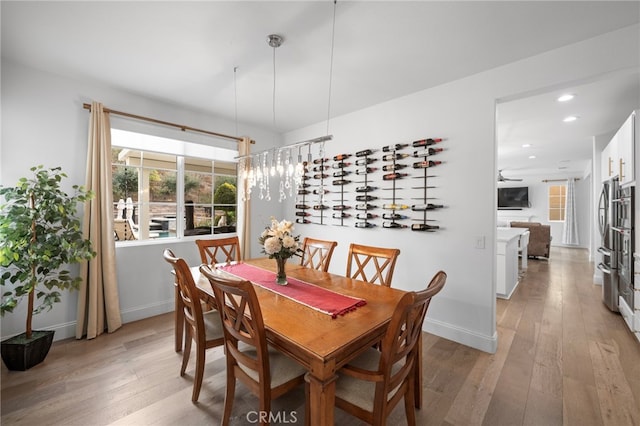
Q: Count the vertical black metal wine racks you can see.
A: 6